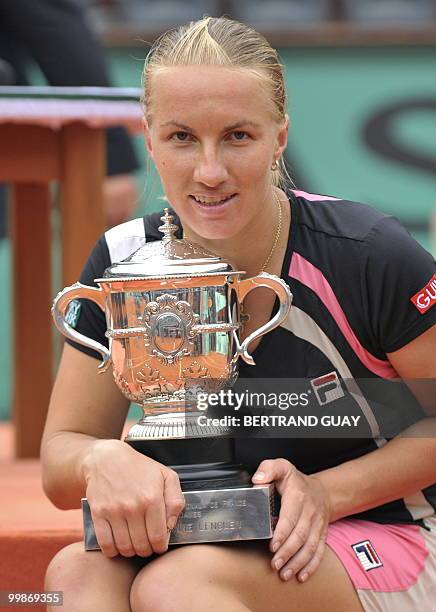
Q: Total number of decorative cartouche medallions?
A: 1